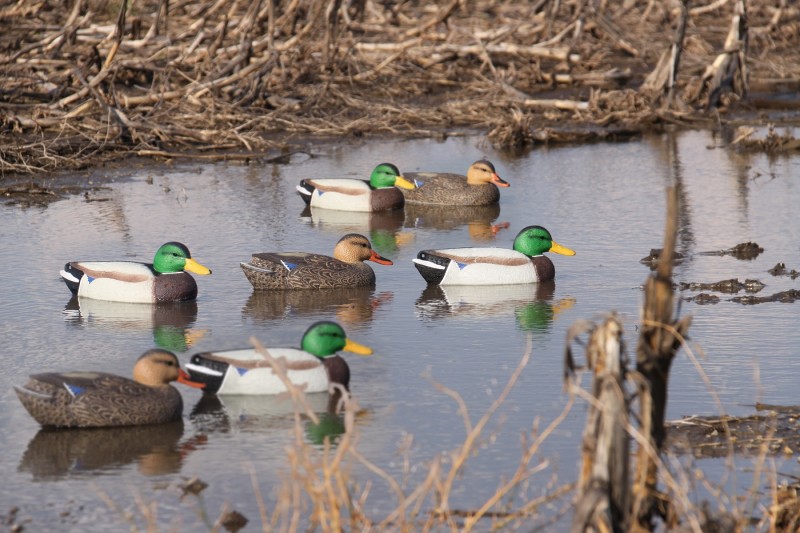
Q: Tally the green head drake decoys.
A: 4